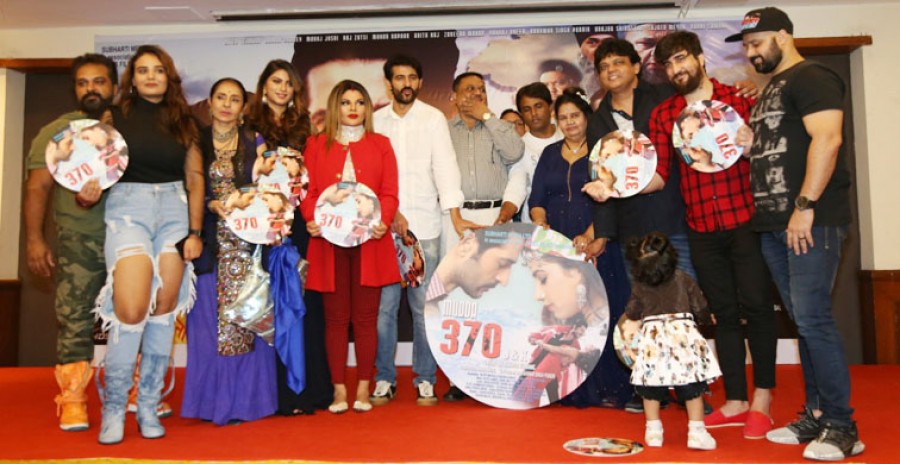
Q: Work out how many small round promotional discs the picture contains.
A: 9